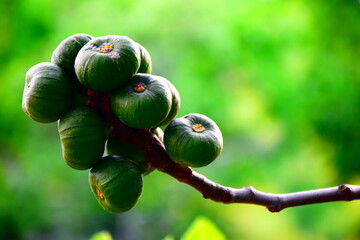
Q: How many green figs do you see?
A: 10